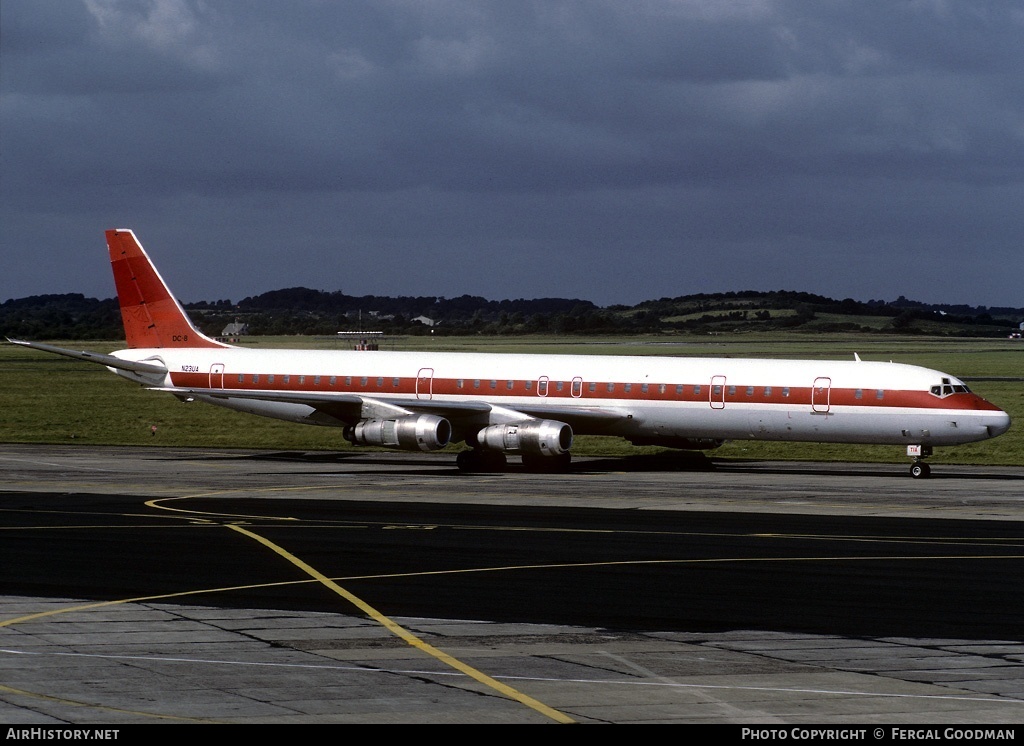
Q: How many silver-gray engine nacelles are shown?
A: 2